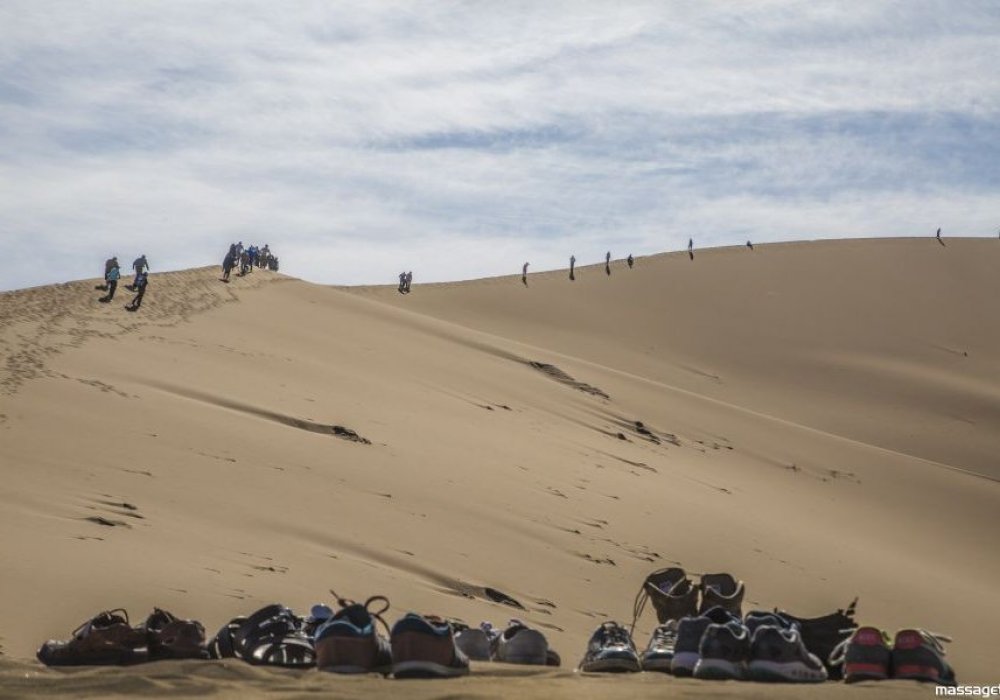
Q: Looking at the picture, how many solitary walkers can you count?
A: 7